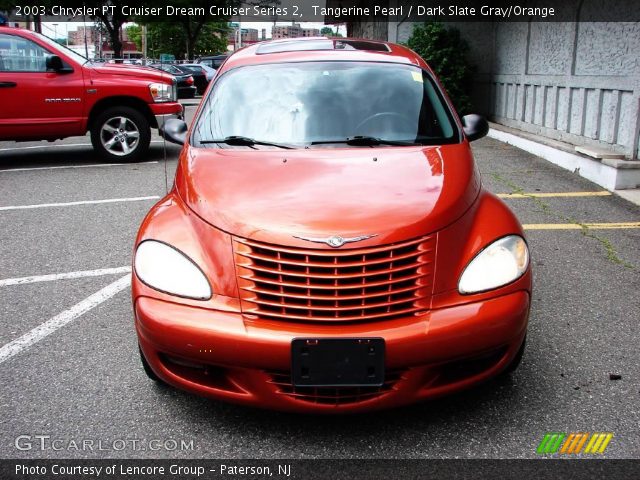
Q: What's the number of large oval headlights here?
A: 2